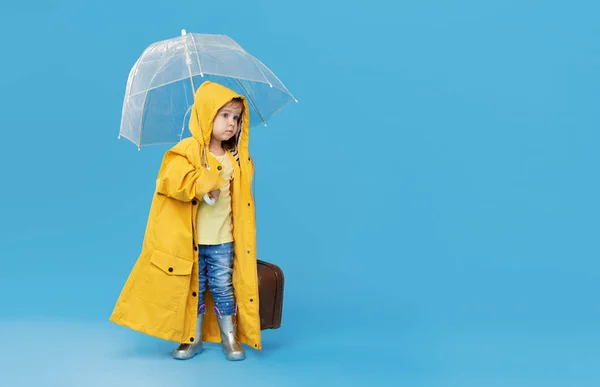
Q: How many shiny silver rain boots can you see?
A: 2